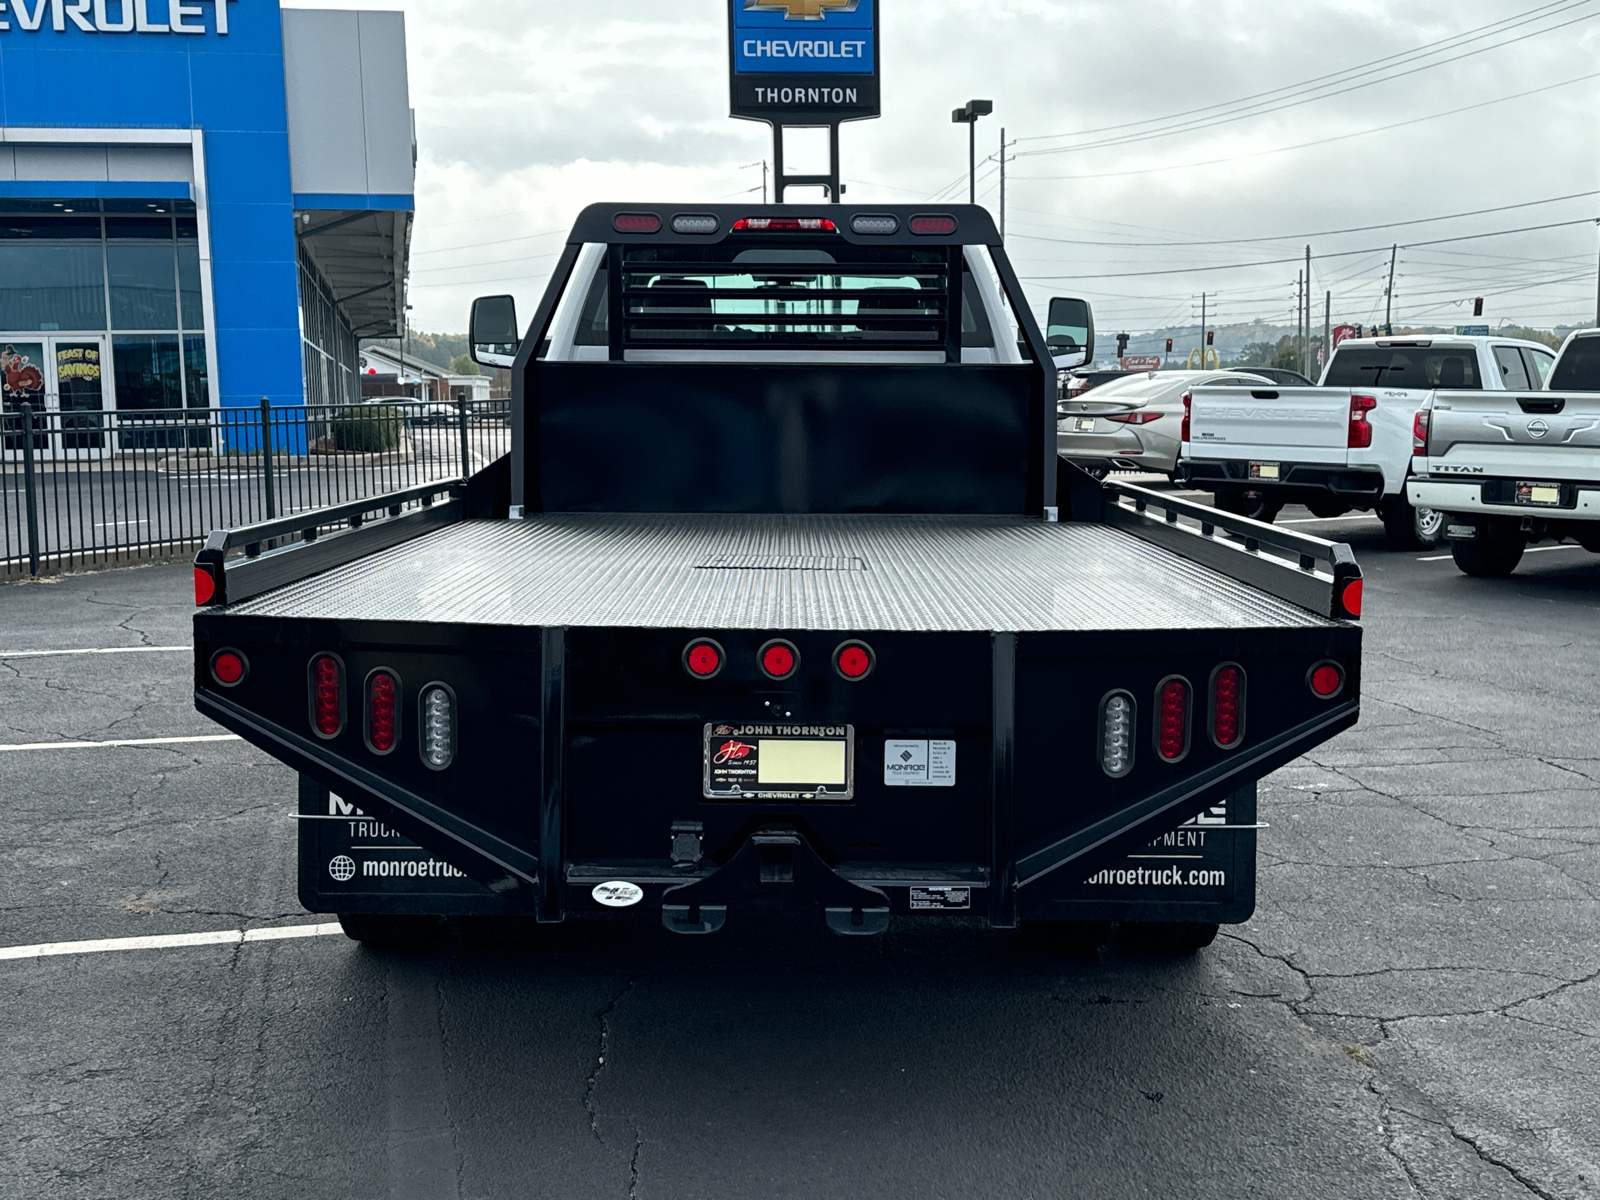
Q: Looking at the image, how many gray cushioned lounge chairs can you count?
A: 0